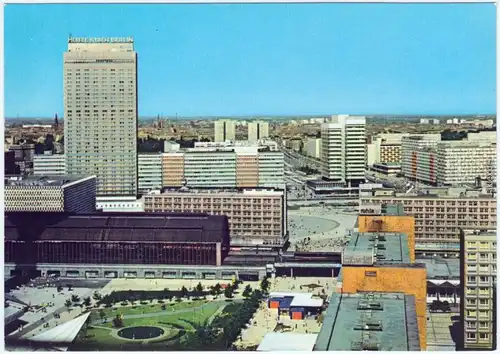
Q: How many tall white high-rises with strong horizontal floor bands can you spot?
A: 1